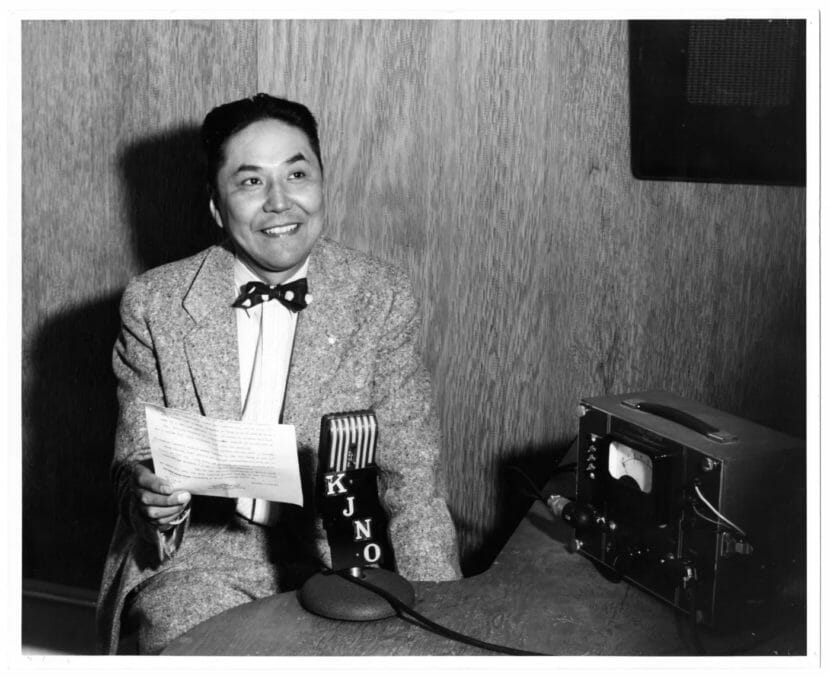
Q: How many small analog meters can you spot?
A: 1